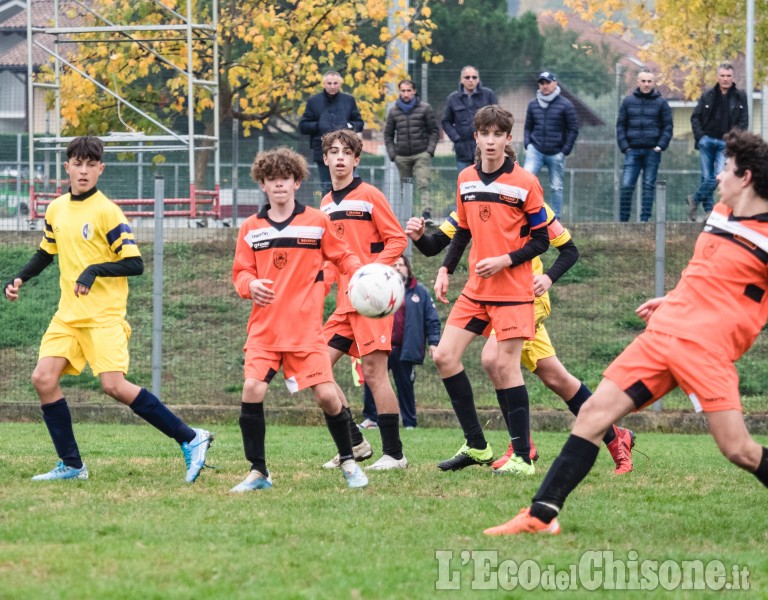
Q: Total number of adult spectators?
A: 6